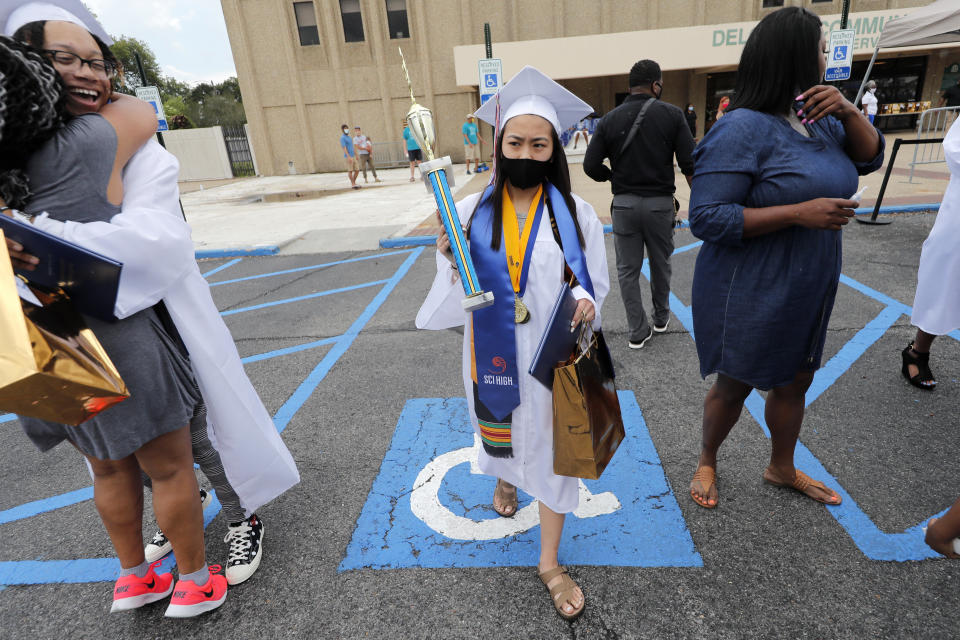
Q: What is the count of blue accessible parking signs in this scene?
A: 3